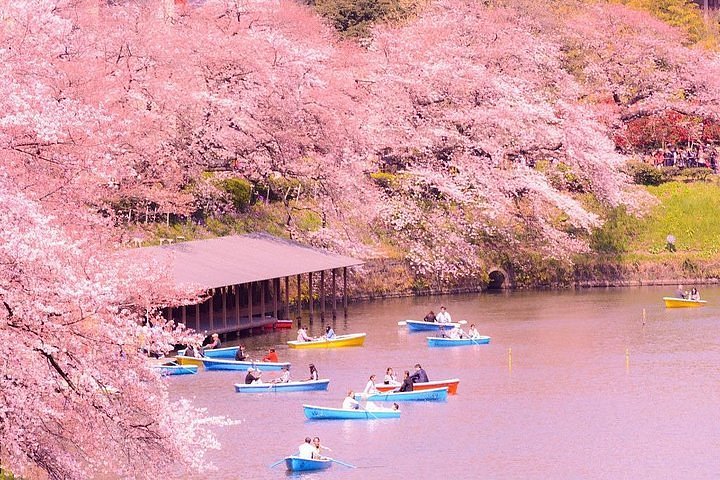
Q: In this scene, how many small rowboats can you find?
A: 14